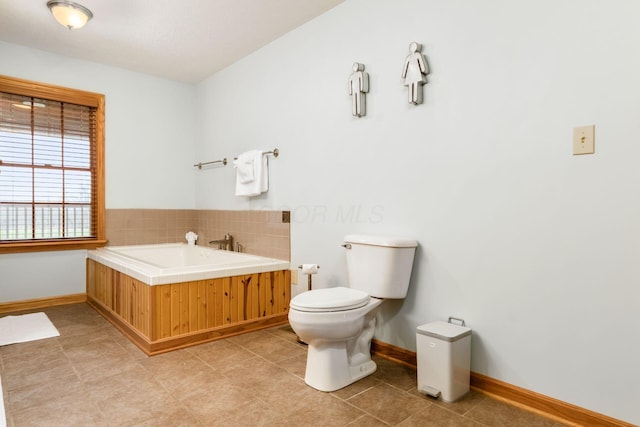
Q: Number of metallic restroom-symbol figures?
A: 2